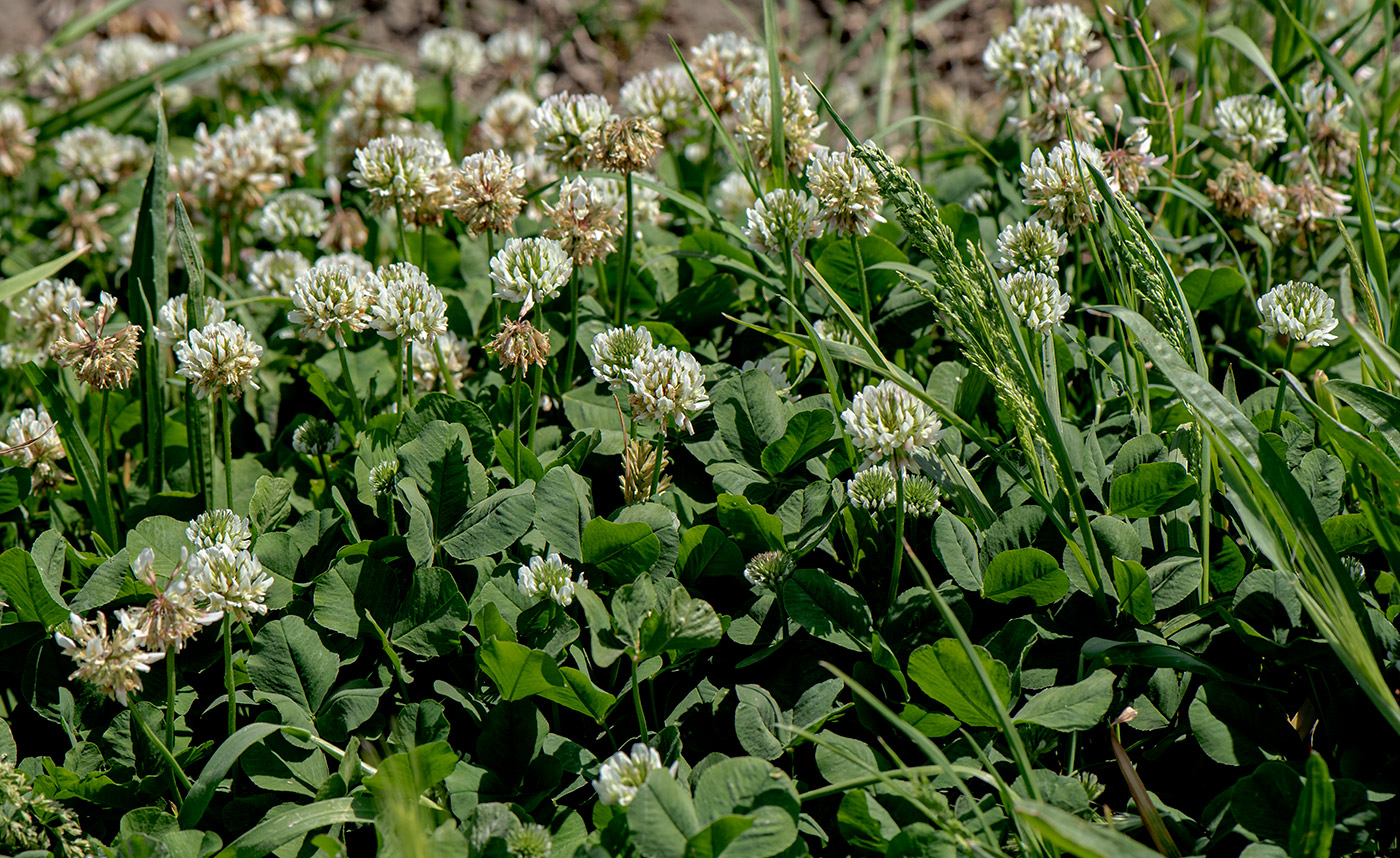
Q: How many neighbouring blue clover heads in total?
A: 0